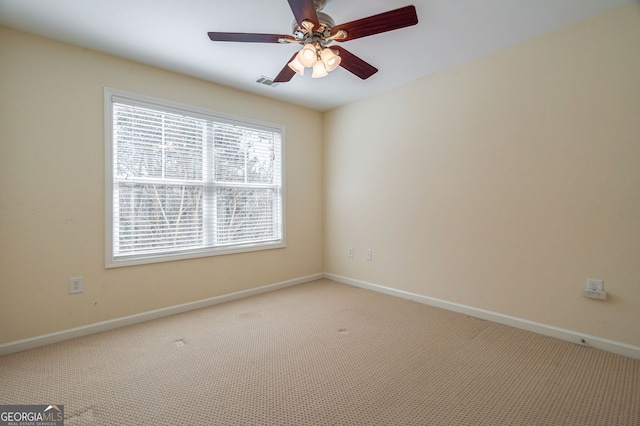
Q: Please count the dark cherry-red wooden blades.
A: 5